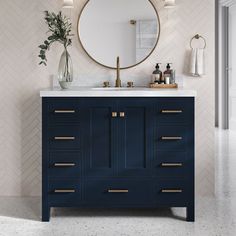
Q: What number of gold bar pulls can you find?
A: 9